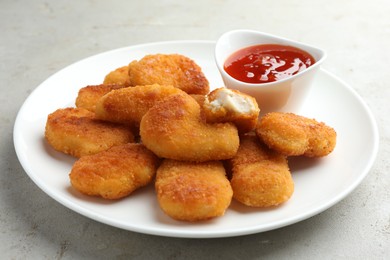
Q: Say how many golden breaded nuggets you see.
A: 11